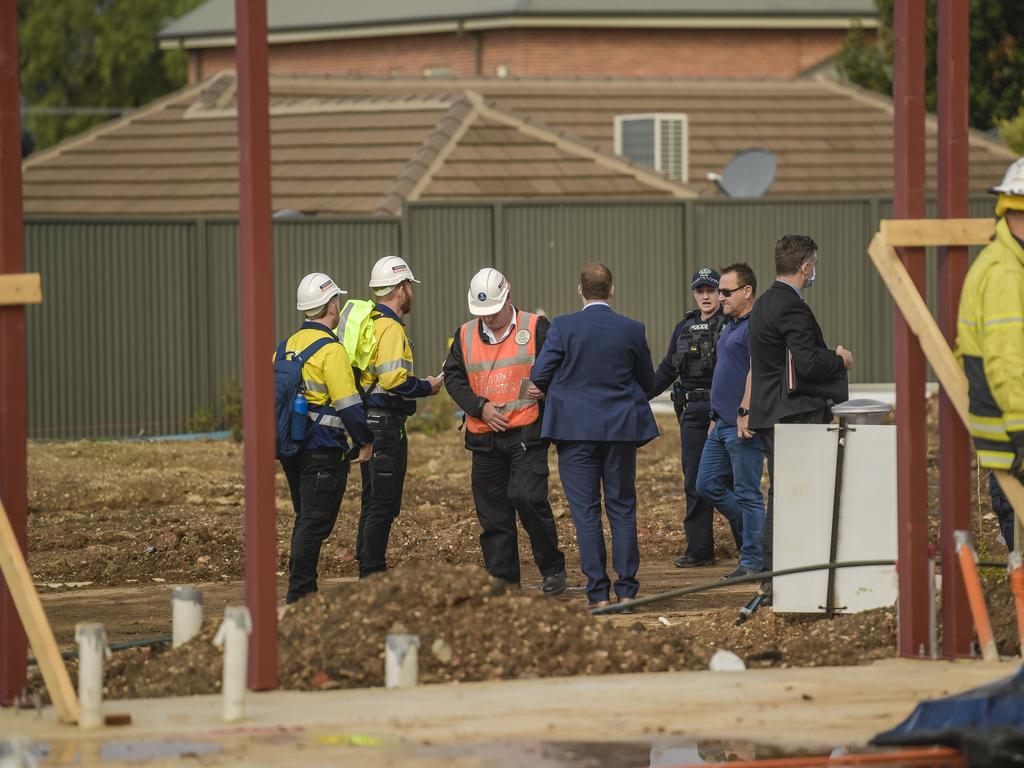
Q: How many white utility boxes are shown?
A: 1